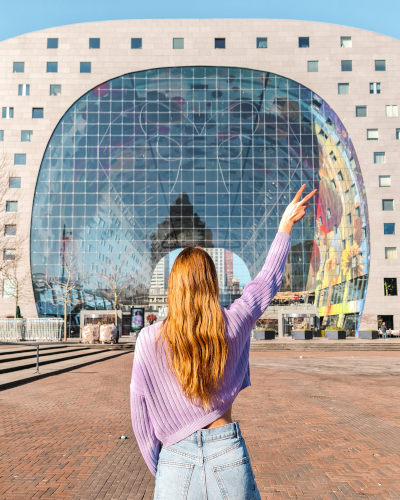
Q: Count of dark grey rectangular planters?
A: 4